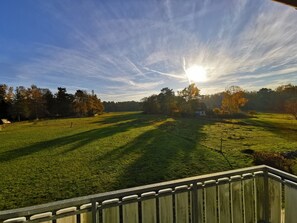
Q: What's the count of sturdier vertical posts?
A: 3